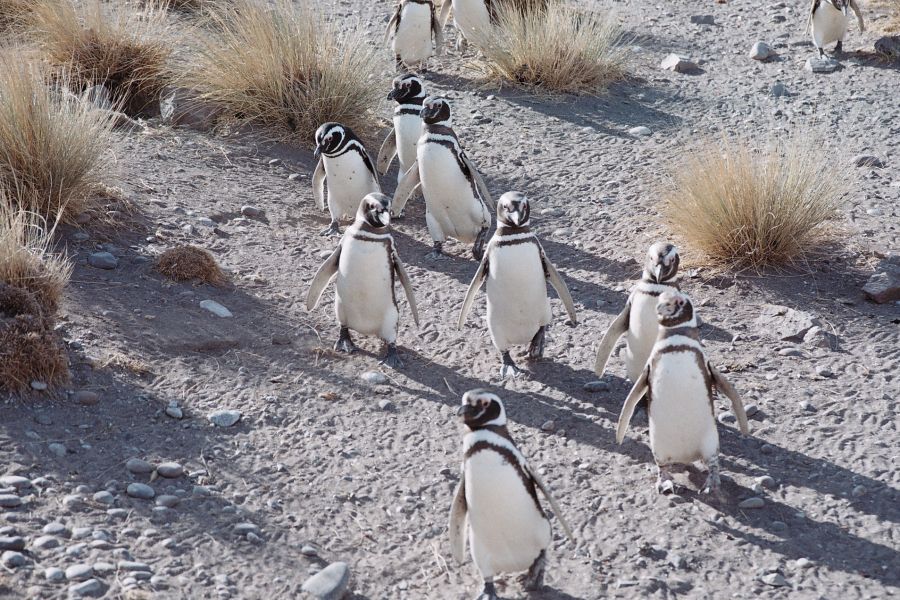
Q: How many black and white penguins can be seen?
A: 11